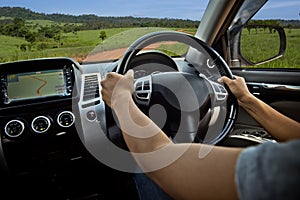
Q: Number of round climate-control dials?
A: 3